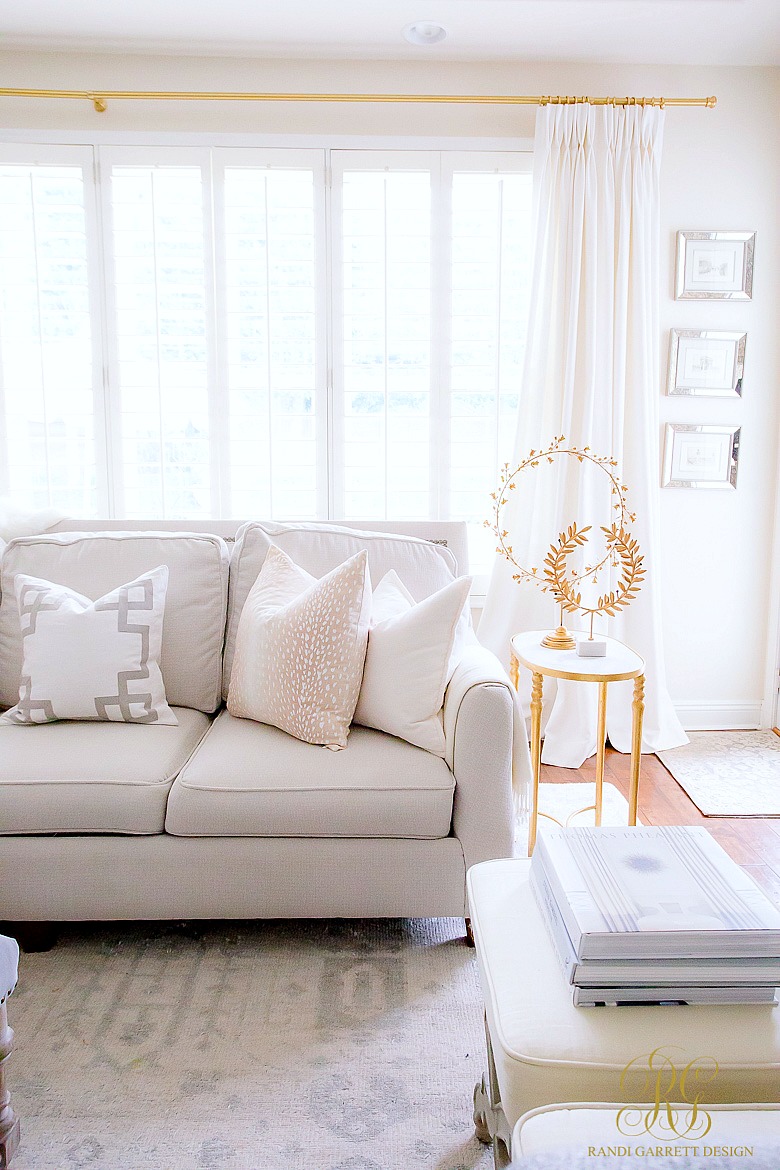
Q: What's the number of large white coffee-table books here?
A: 3